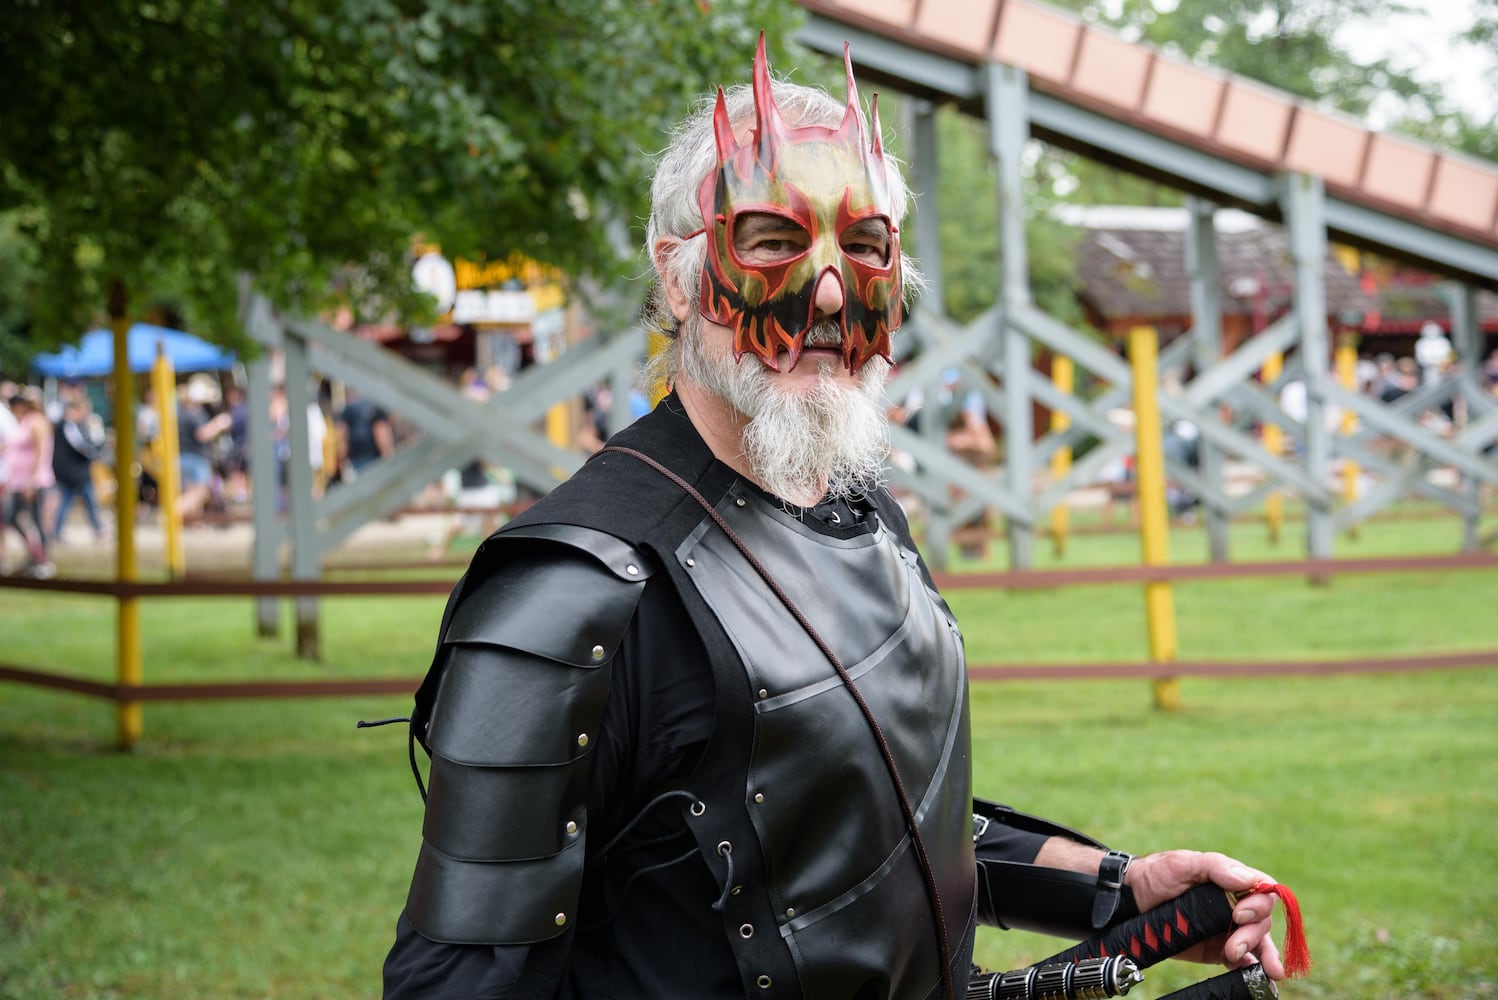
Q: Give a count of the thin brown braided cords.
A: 1